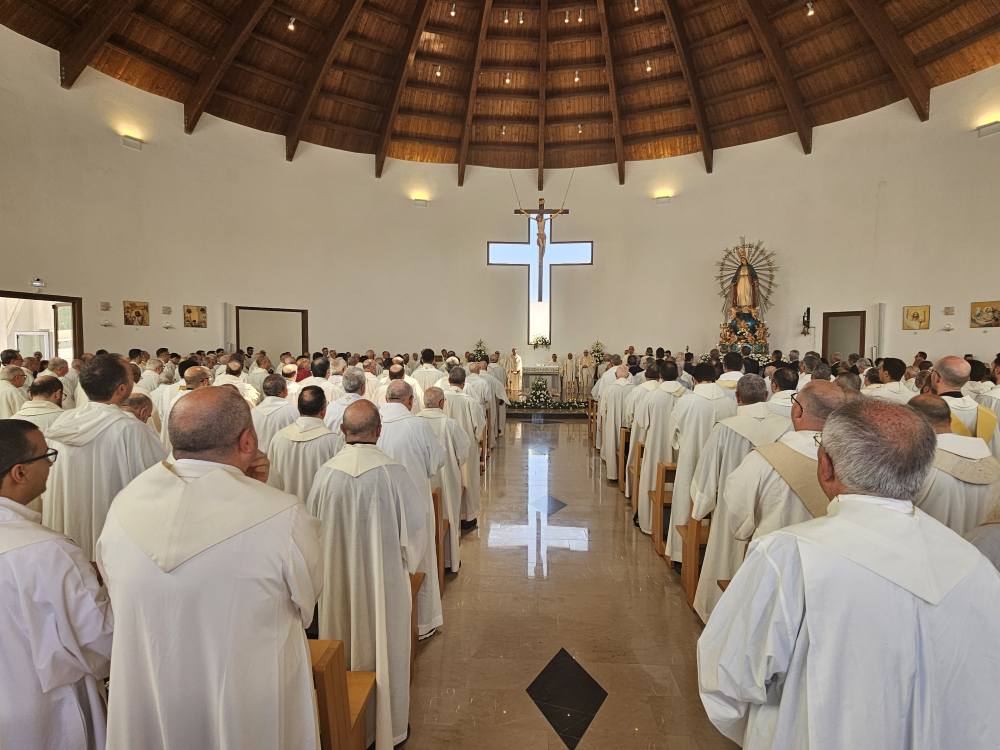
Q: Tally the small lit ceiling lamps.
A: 14